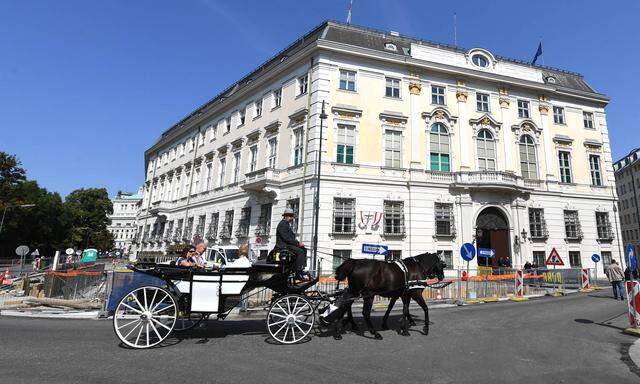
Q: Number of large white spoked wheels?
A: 2